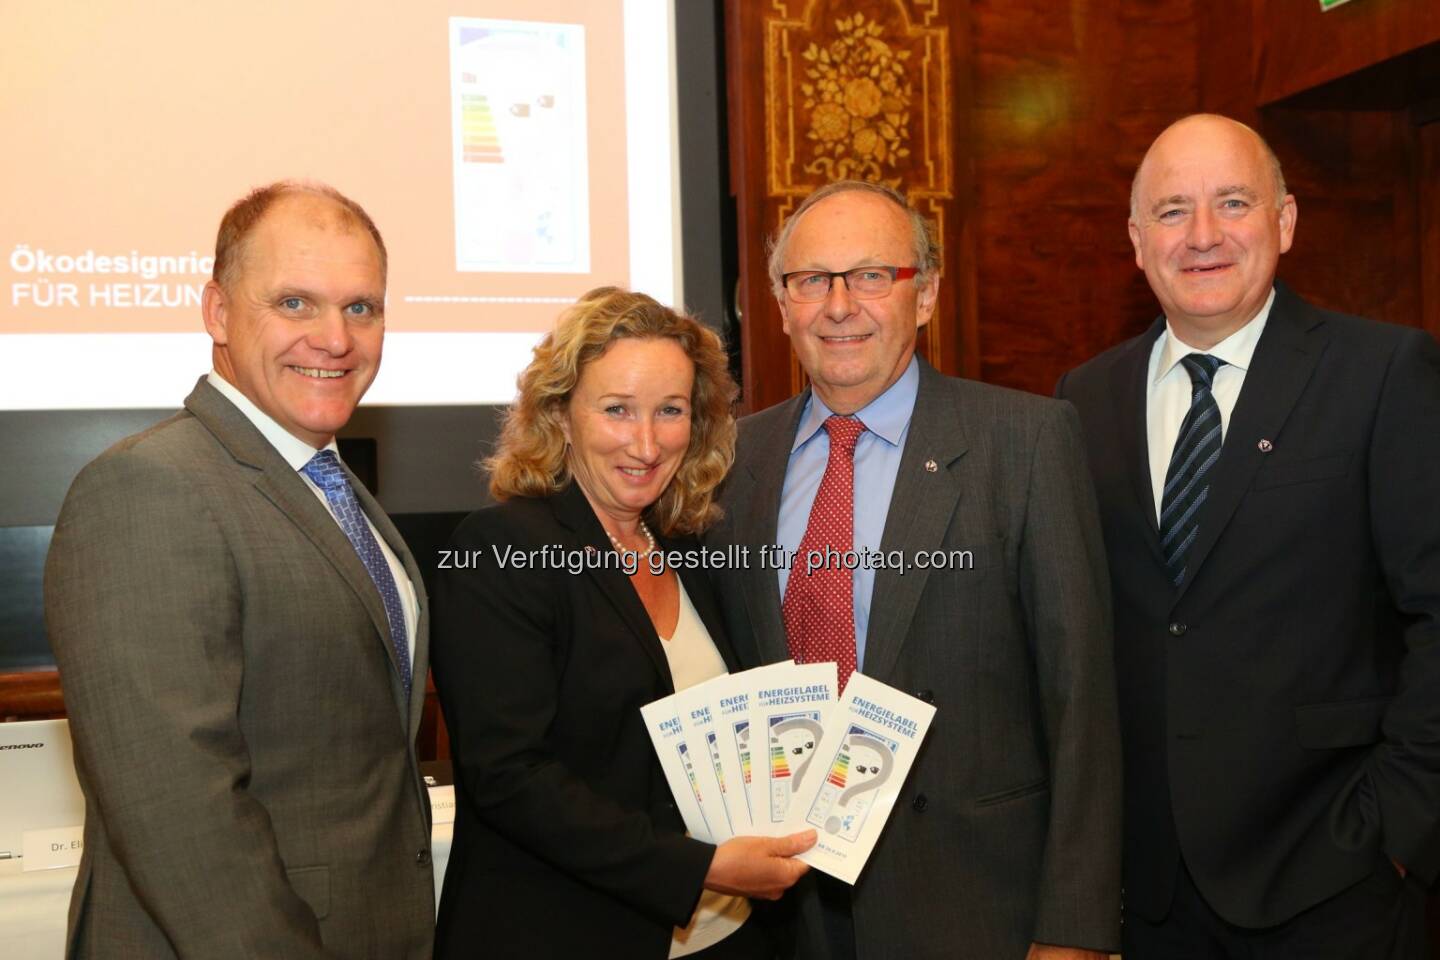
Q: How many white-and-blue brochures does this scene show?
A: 5